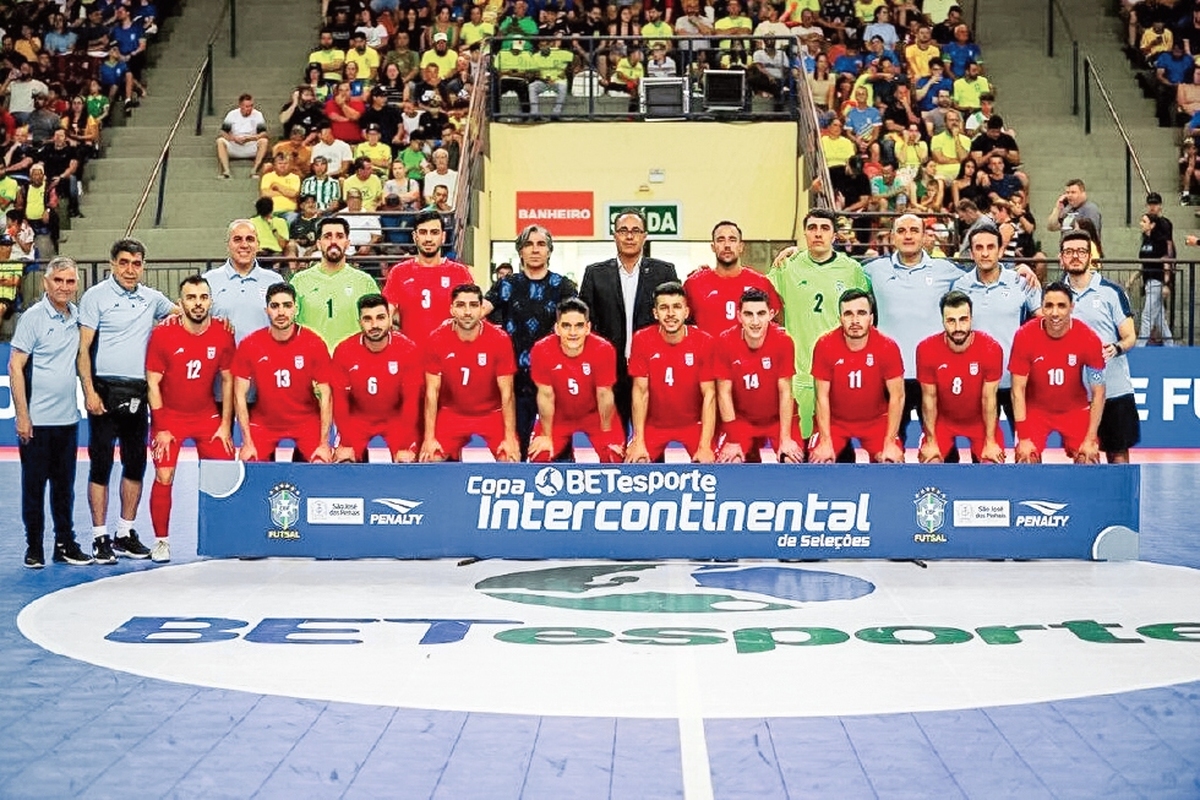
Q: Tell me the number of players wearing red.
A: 12